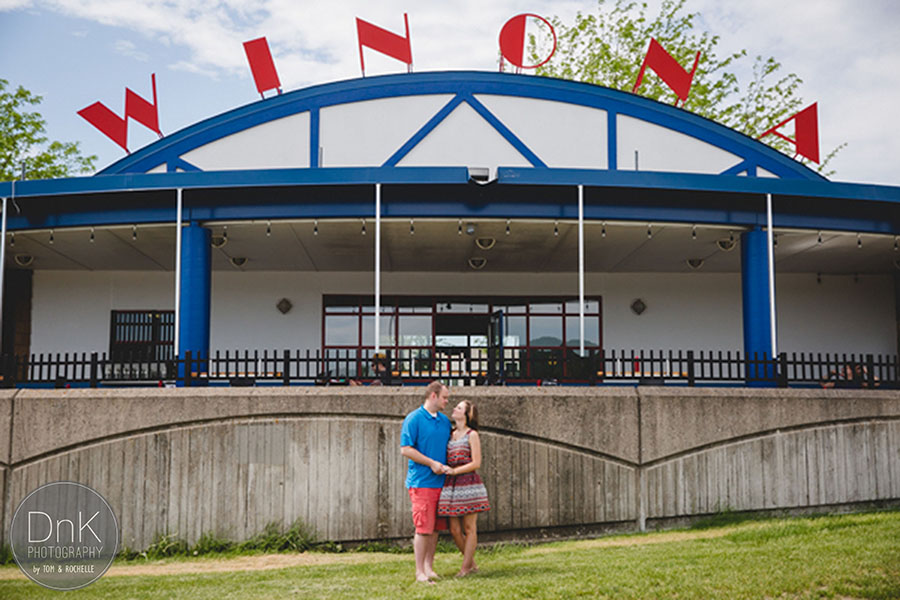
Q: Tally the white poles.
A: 5